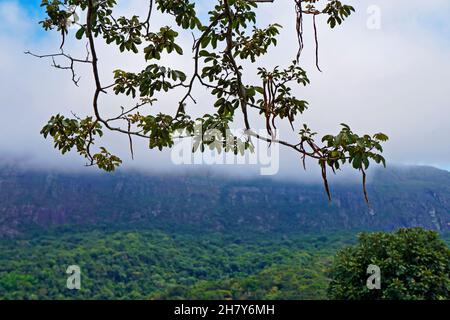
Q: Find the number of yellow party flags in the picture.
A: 0